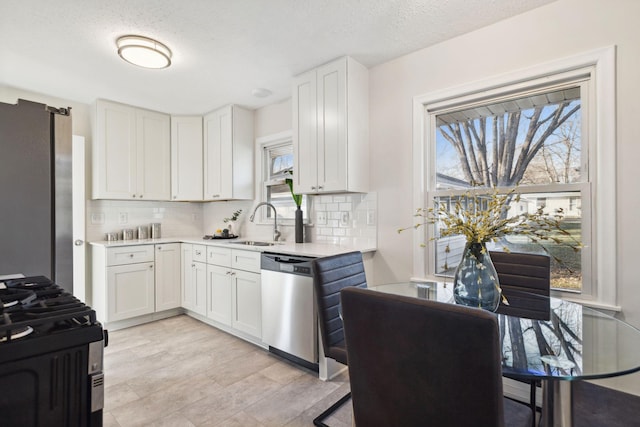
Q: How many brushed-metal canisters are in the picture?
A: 4